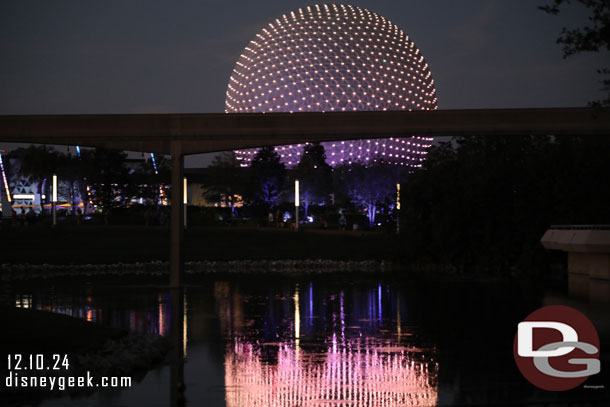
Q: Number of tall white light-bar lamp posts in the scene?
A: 4